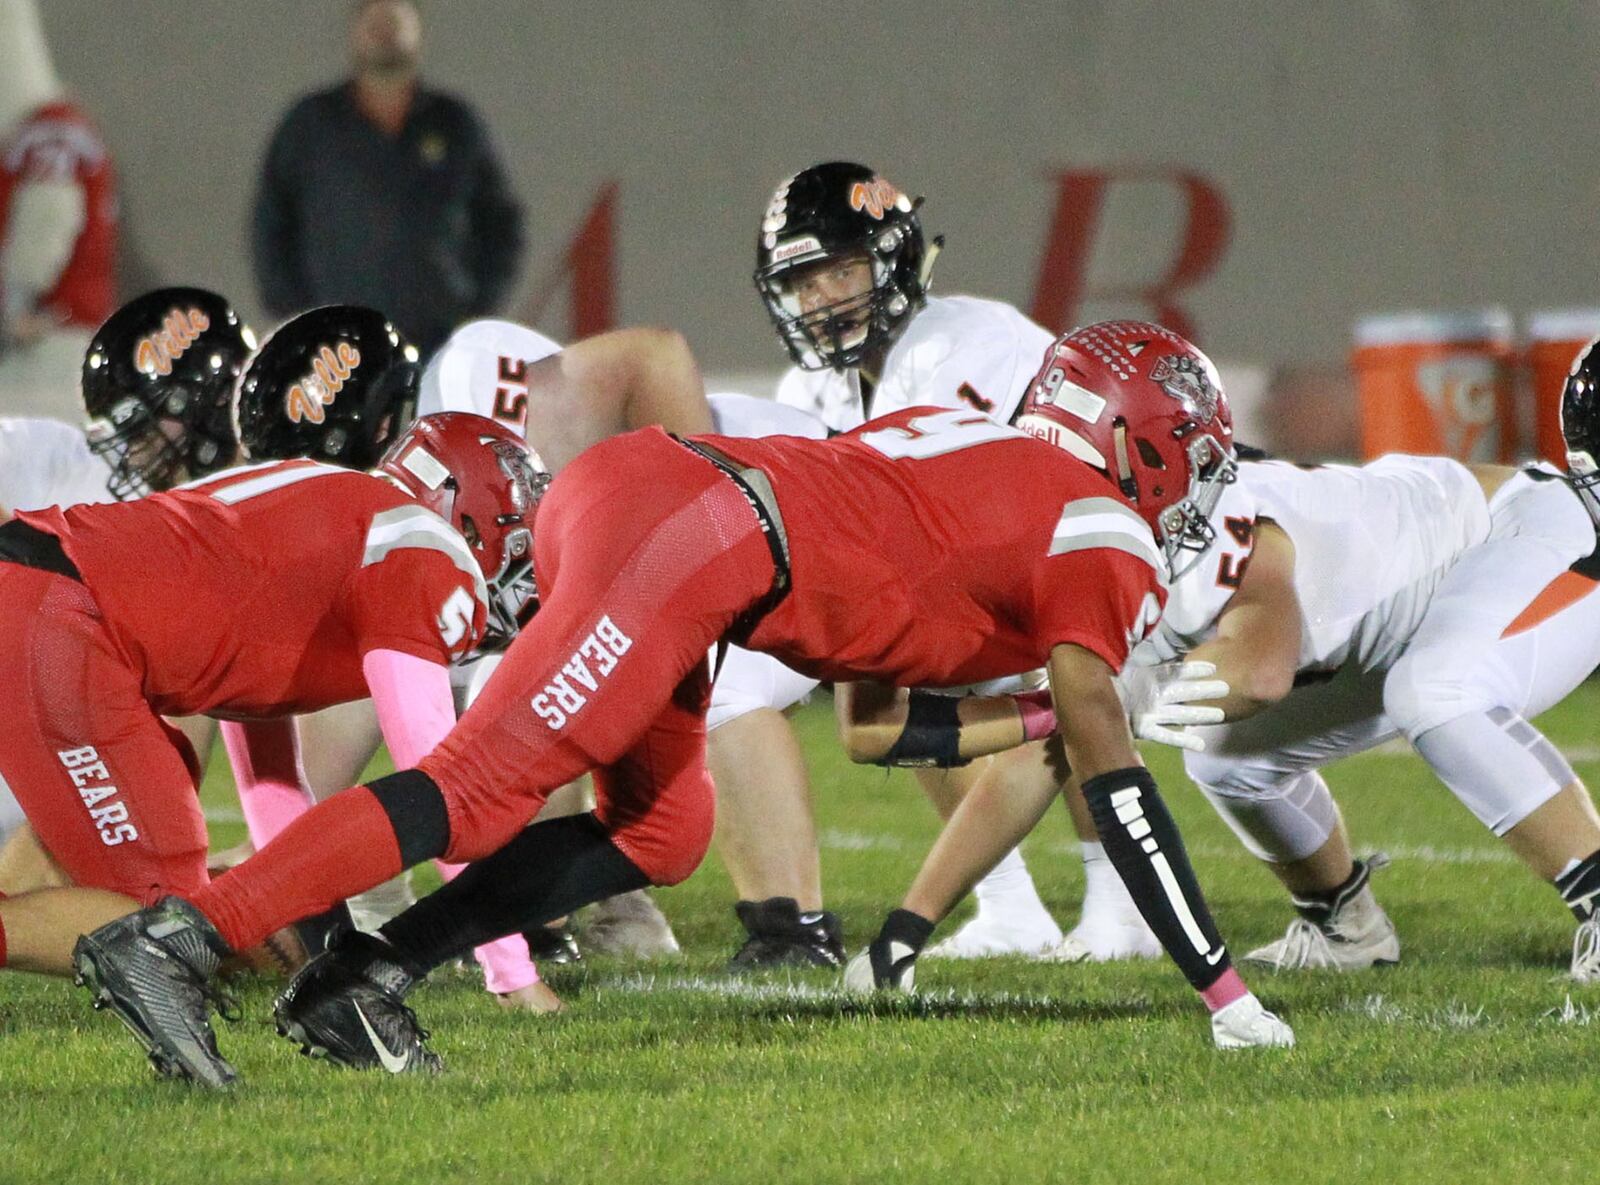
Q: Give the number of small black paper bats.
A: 0